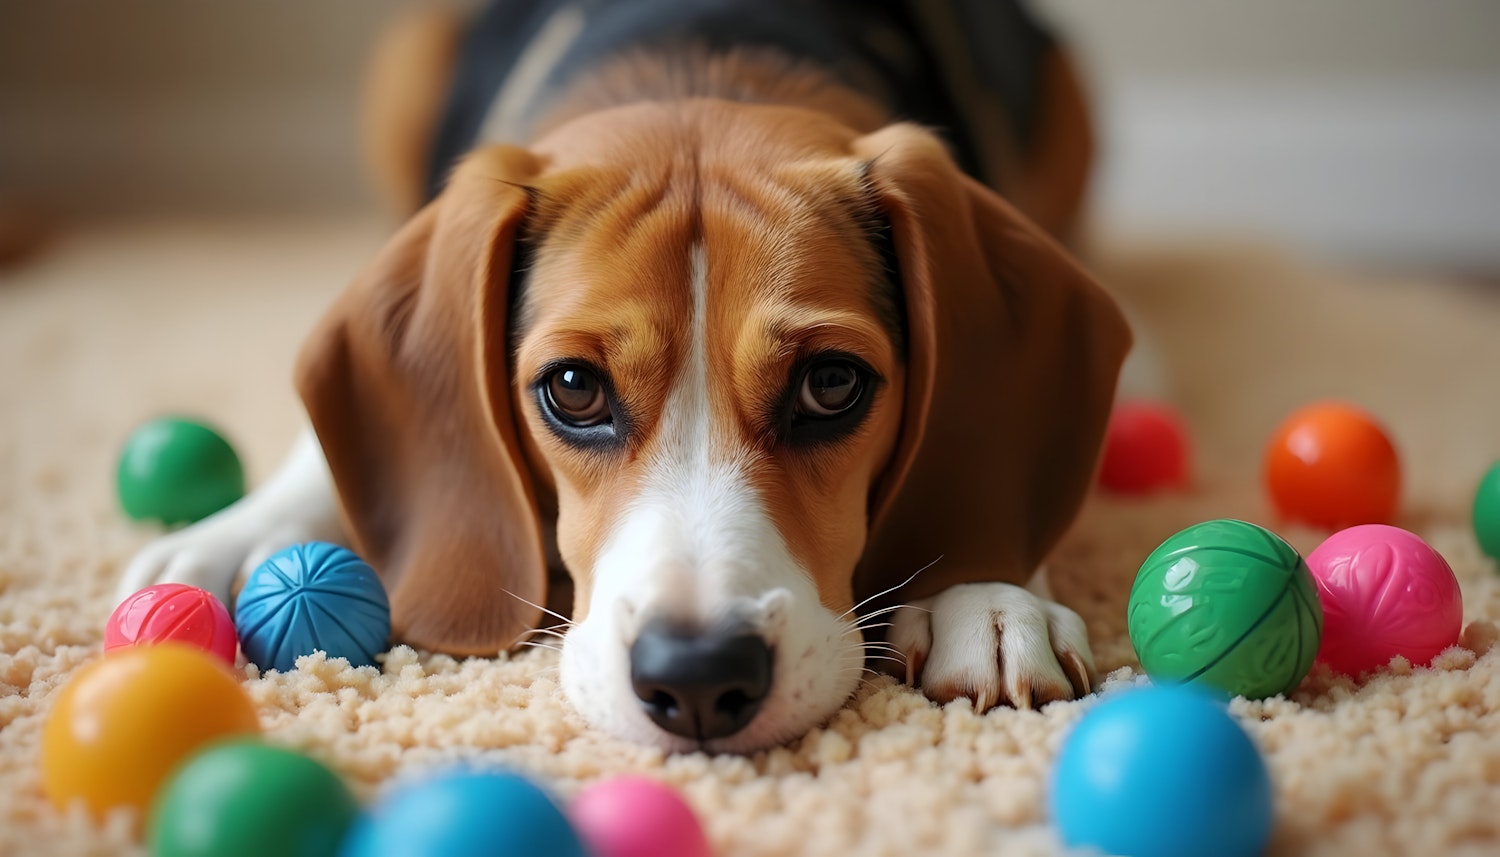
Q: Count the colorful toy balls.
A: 13